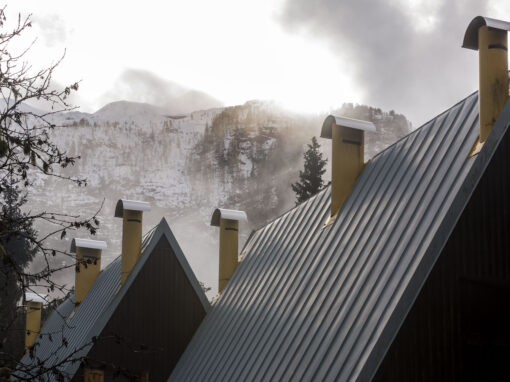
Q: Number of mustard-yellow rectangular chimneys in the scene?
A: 6